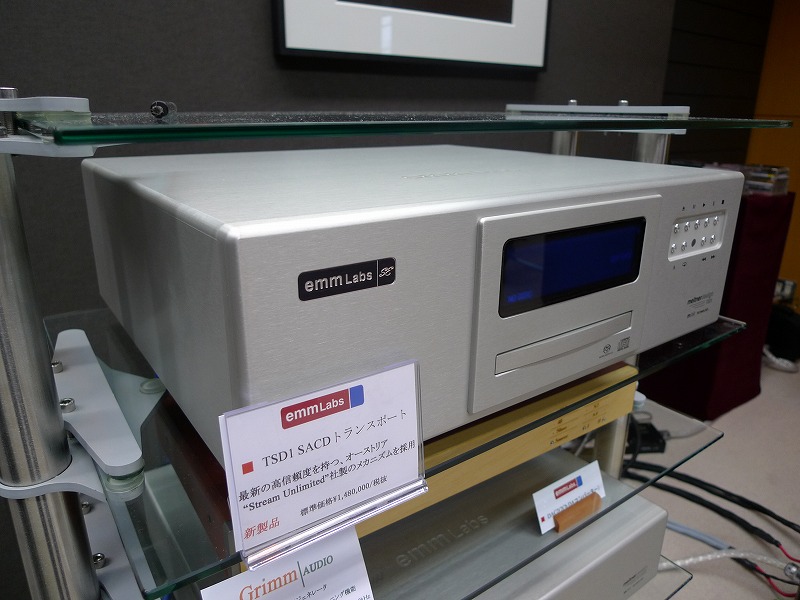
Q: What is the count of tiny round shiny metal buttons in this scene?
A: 9